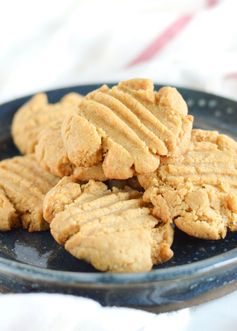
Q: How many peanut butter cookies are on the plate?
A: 6